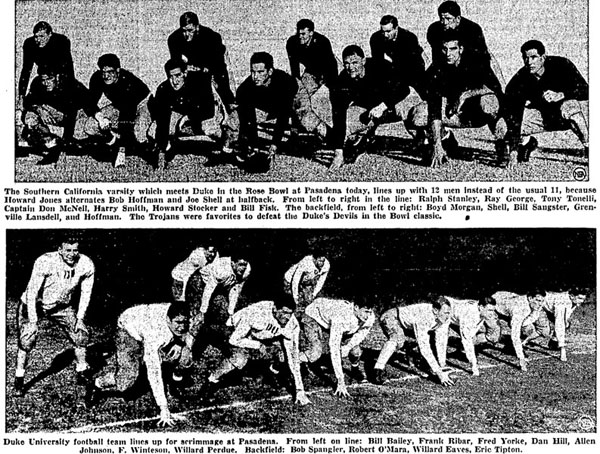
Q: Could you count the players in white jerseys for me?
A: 11